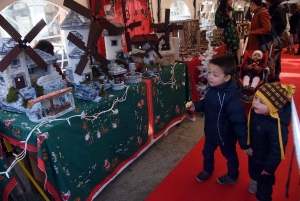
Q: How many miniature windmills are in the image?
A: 6